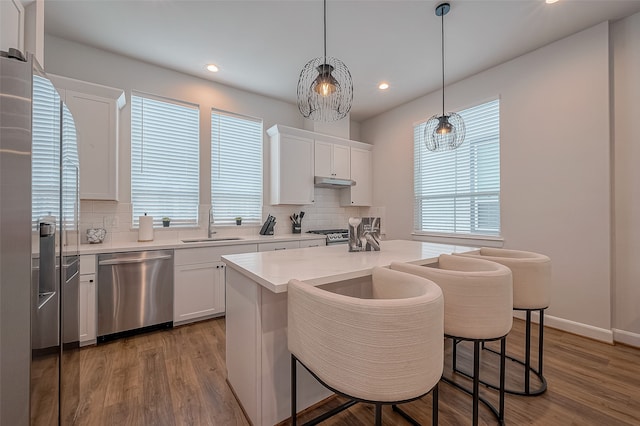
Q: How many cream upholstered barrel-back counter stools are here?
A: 3